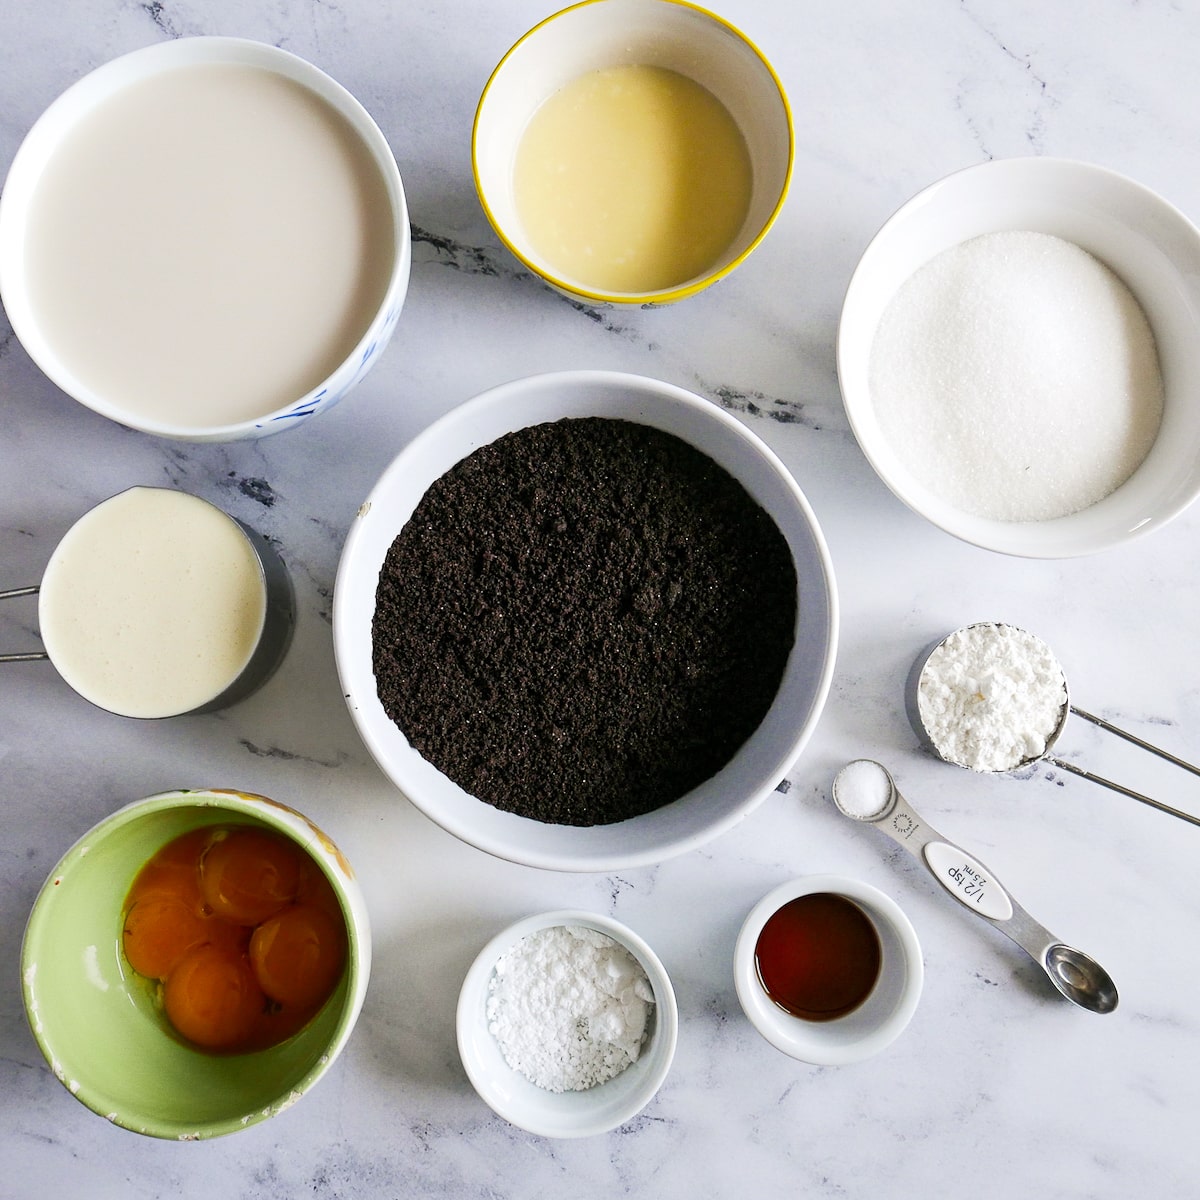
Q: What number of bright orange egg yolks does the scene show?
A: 4